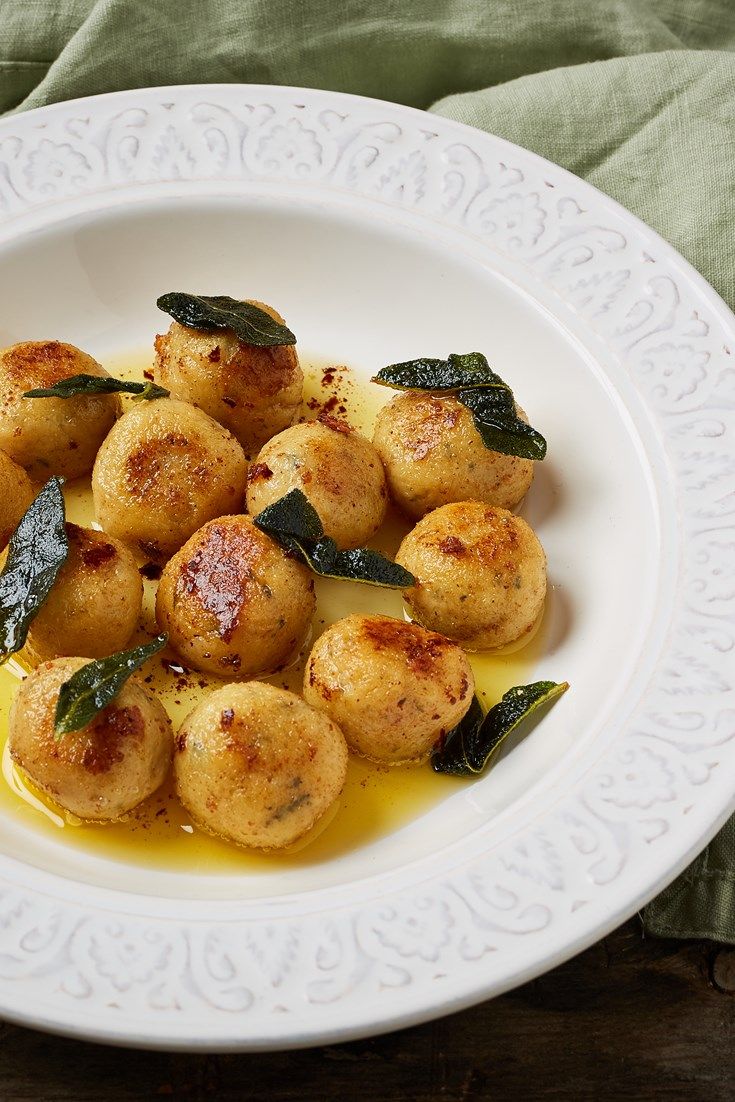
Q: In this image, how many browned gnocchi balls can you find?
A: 12